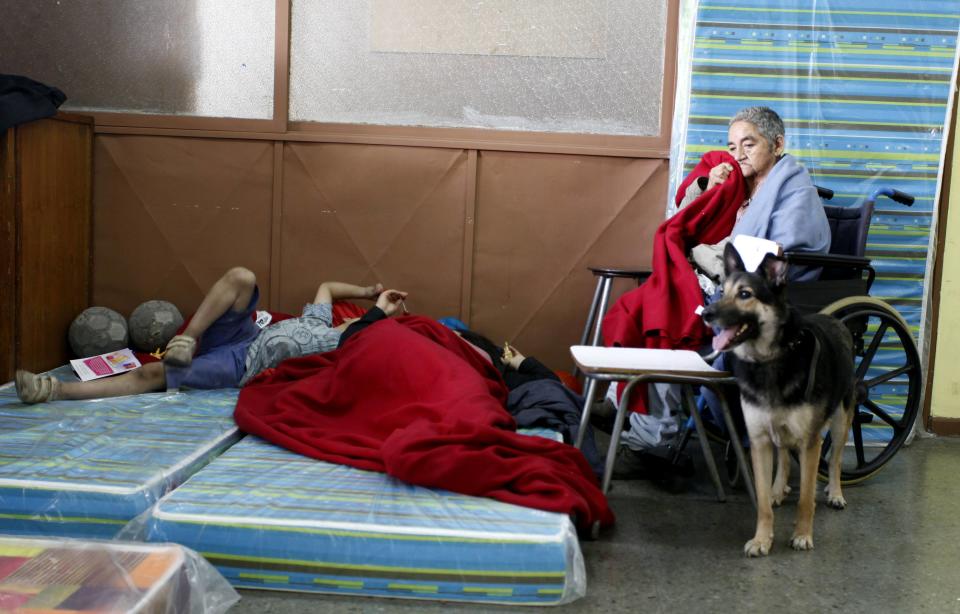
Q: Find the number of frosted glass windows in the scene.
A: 2